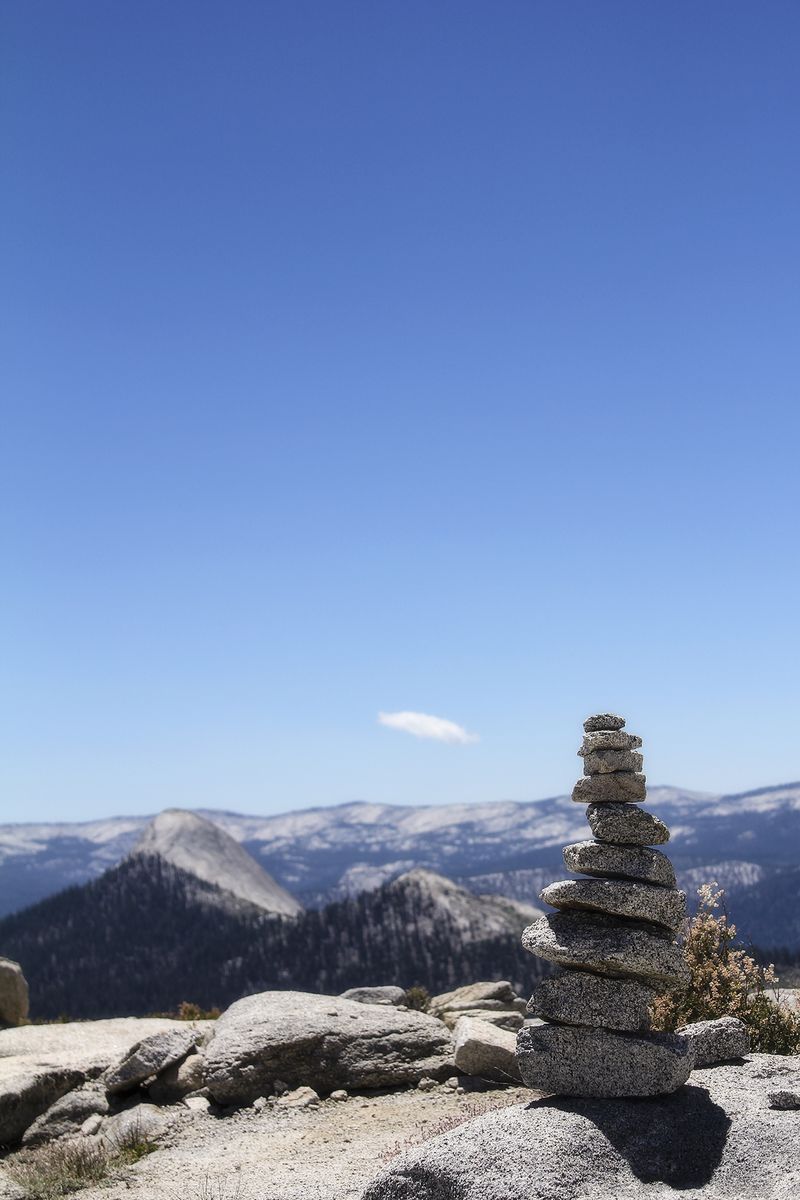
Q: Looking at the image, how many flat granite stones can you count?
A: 10